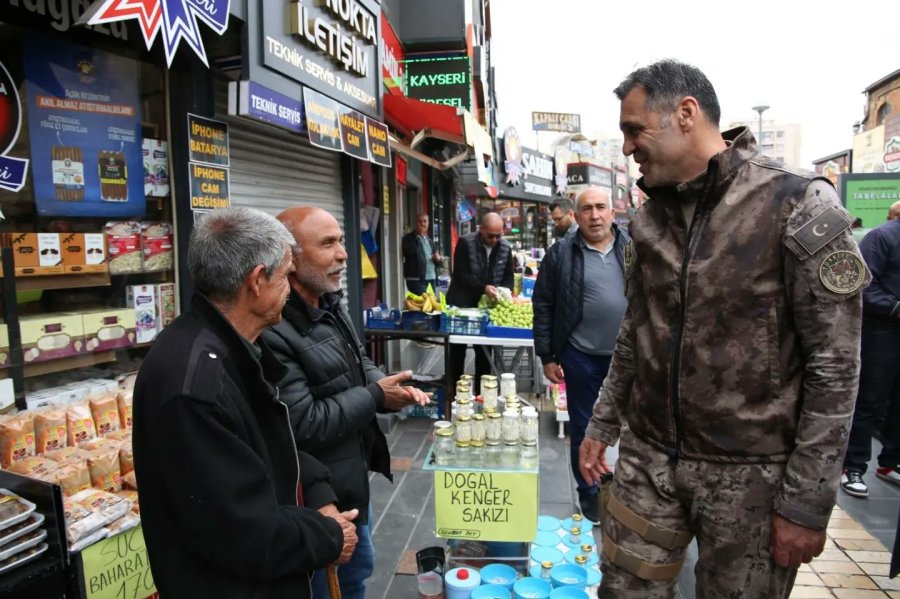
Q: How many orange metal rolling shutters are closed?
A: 0